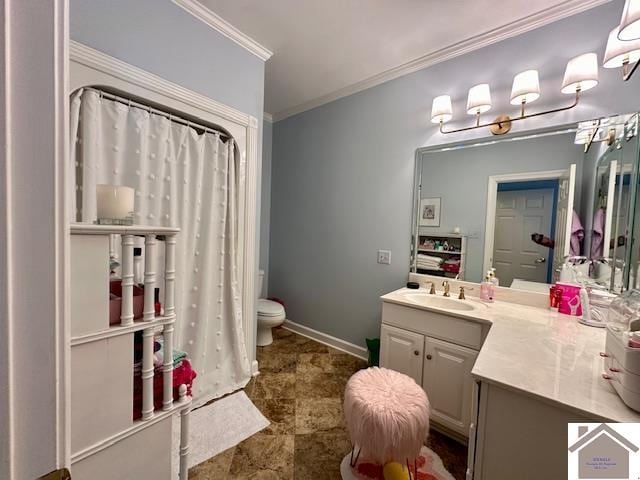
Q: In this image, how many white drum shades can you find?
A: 6